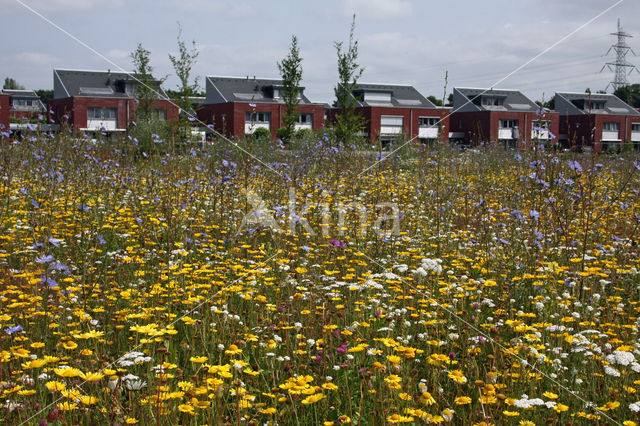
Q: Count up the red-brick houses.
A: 6